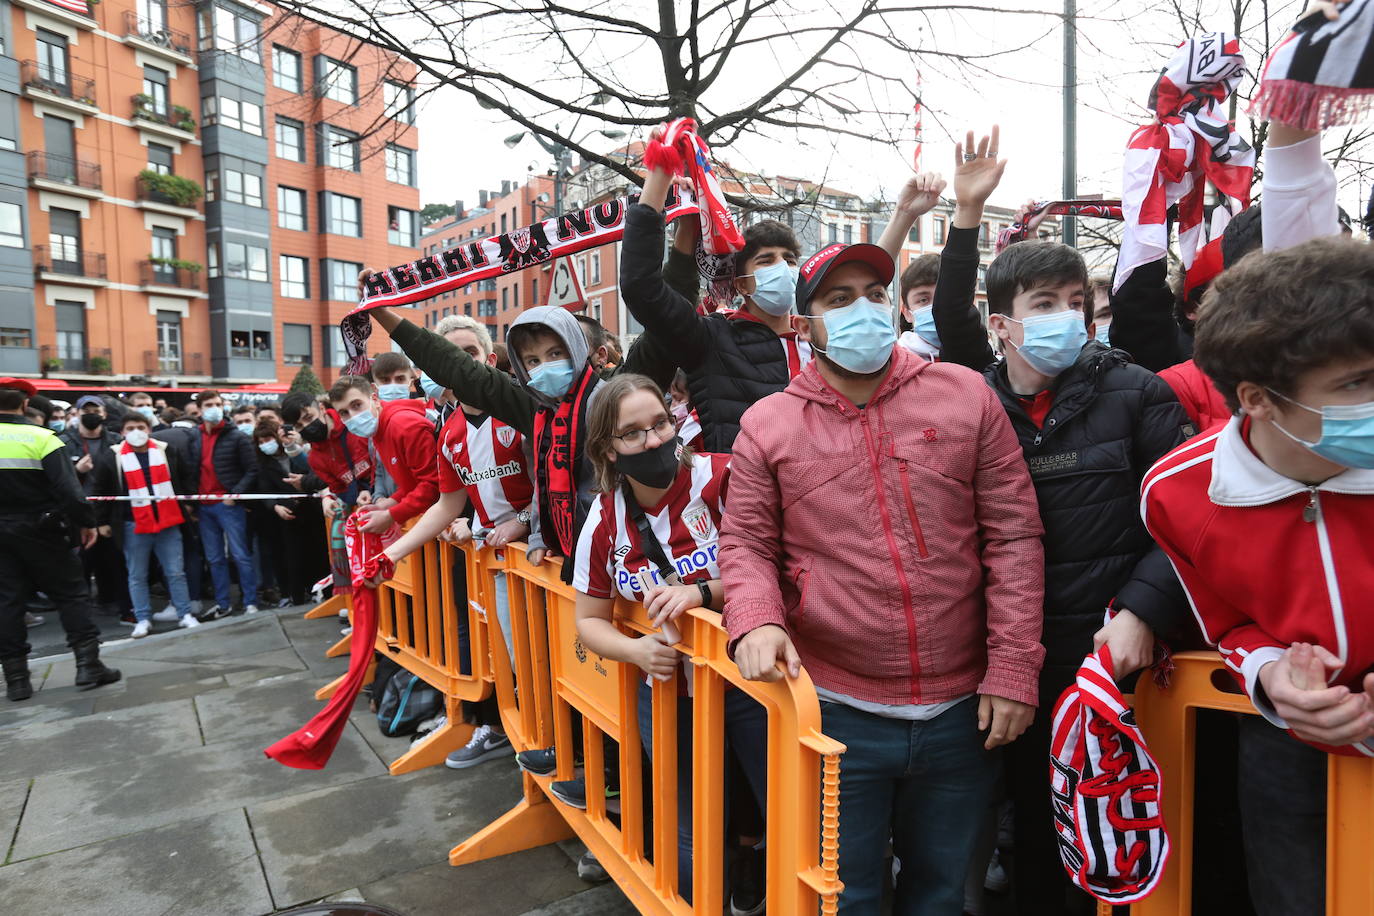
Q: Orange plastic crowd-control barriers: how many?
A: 4